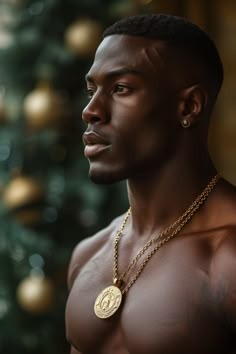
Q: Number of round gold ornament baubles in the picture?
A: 4